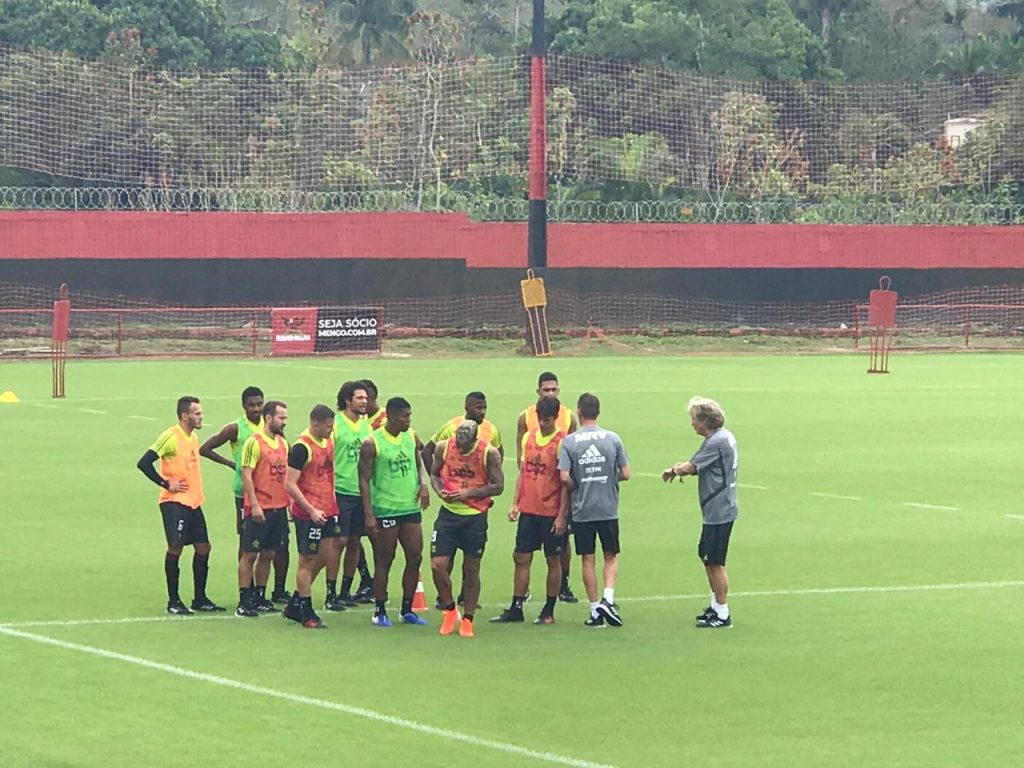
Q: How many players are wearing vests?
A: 11